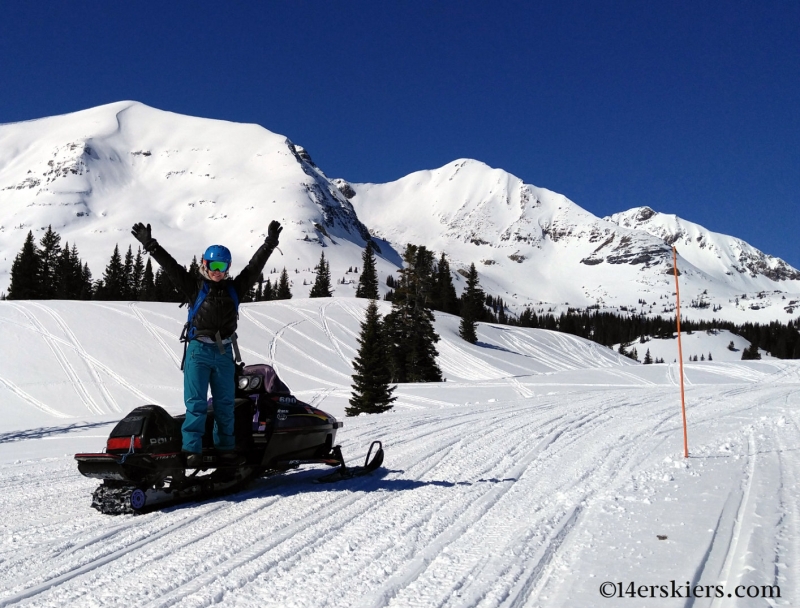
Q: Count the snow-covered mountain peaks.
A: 3